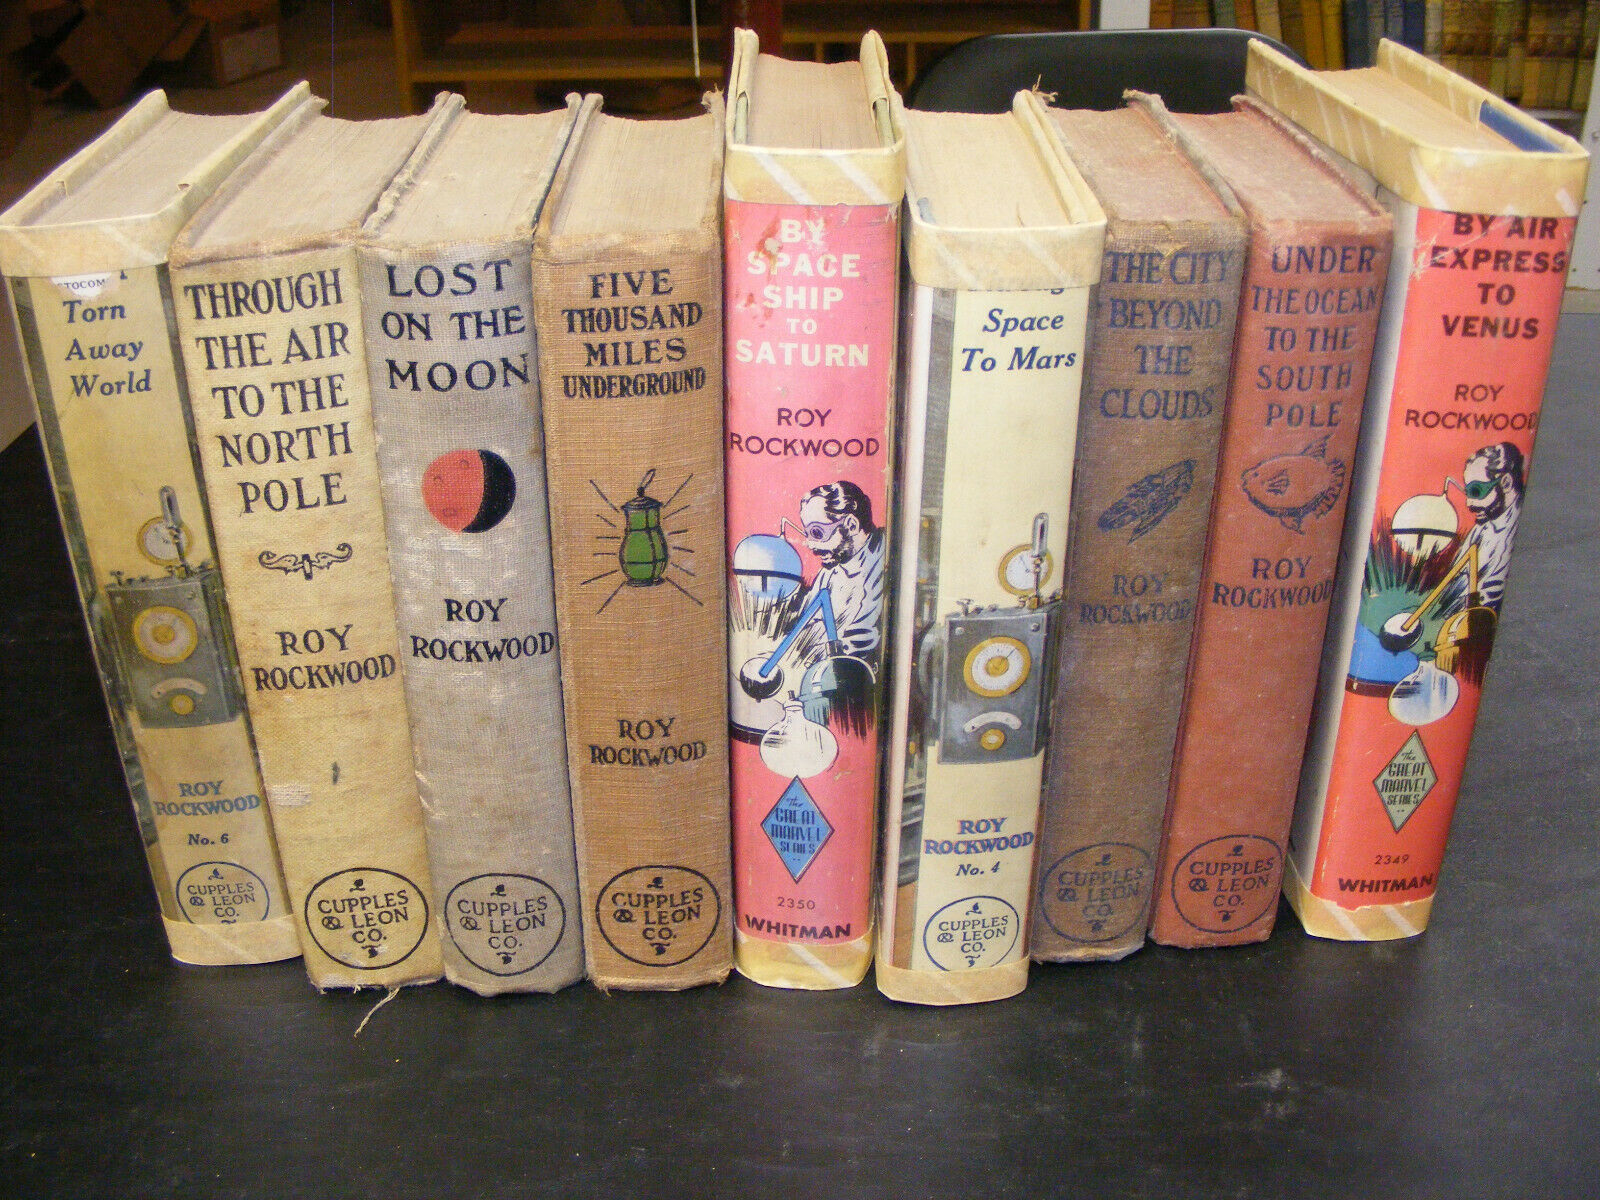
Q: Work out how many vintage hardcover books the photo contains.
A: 9